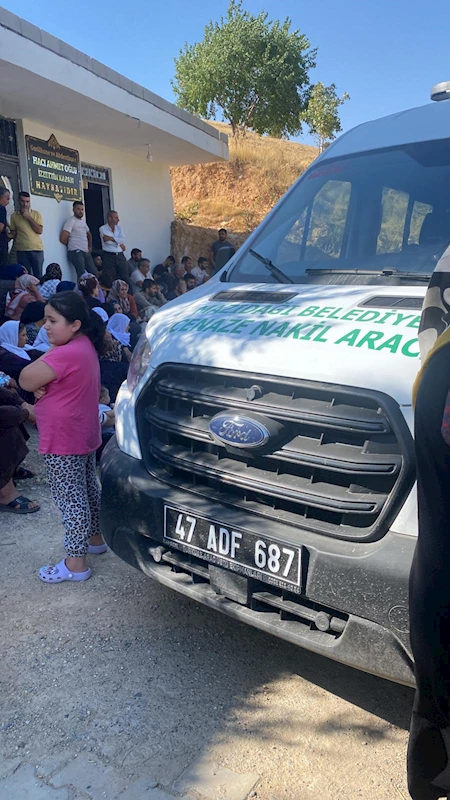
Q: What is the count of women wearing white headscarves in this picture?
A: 4